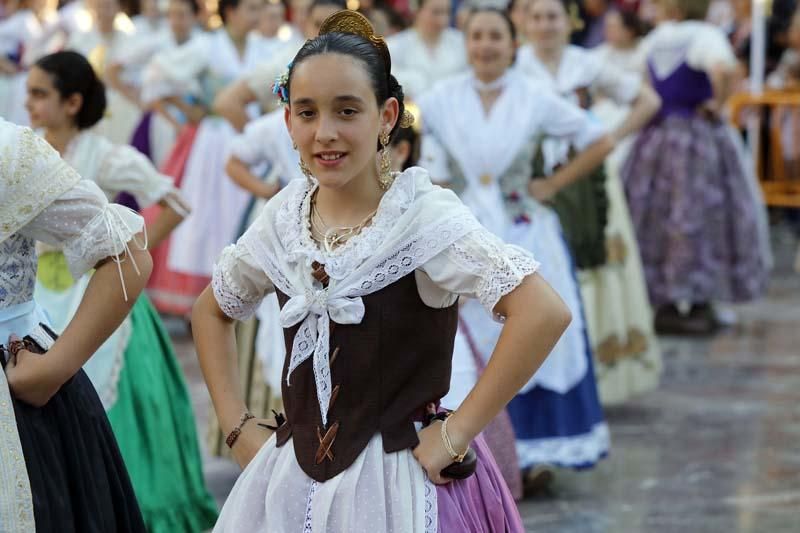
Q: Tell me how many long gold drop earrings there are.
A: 2